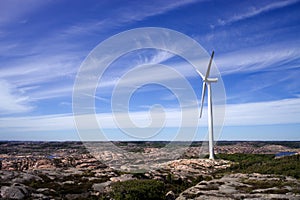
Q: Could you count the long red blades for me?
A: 0